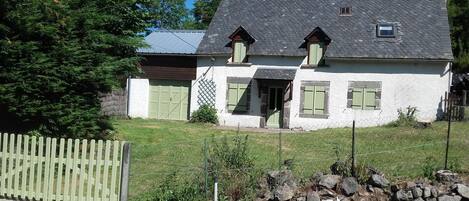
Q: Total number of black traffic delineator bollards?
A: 0